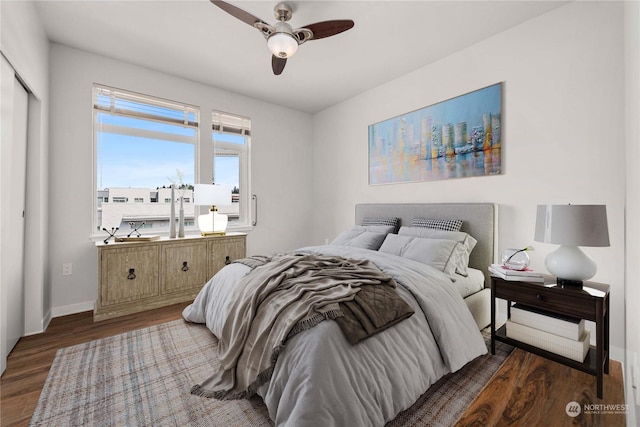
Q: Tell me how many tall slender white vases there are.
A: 2